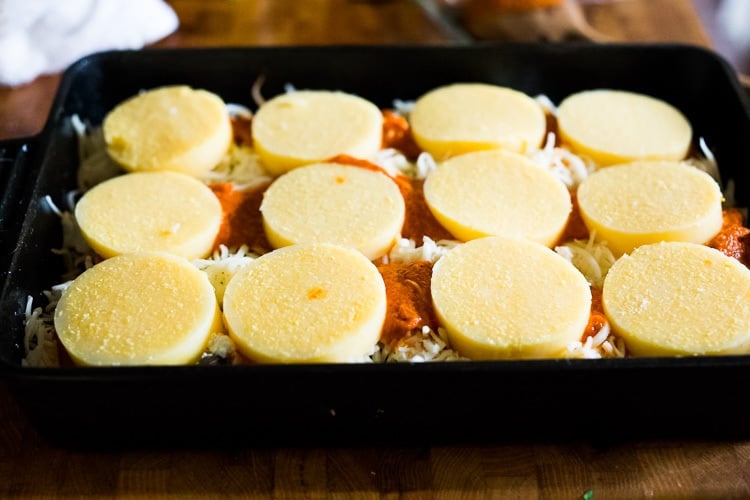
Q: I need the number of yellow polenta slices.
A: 12